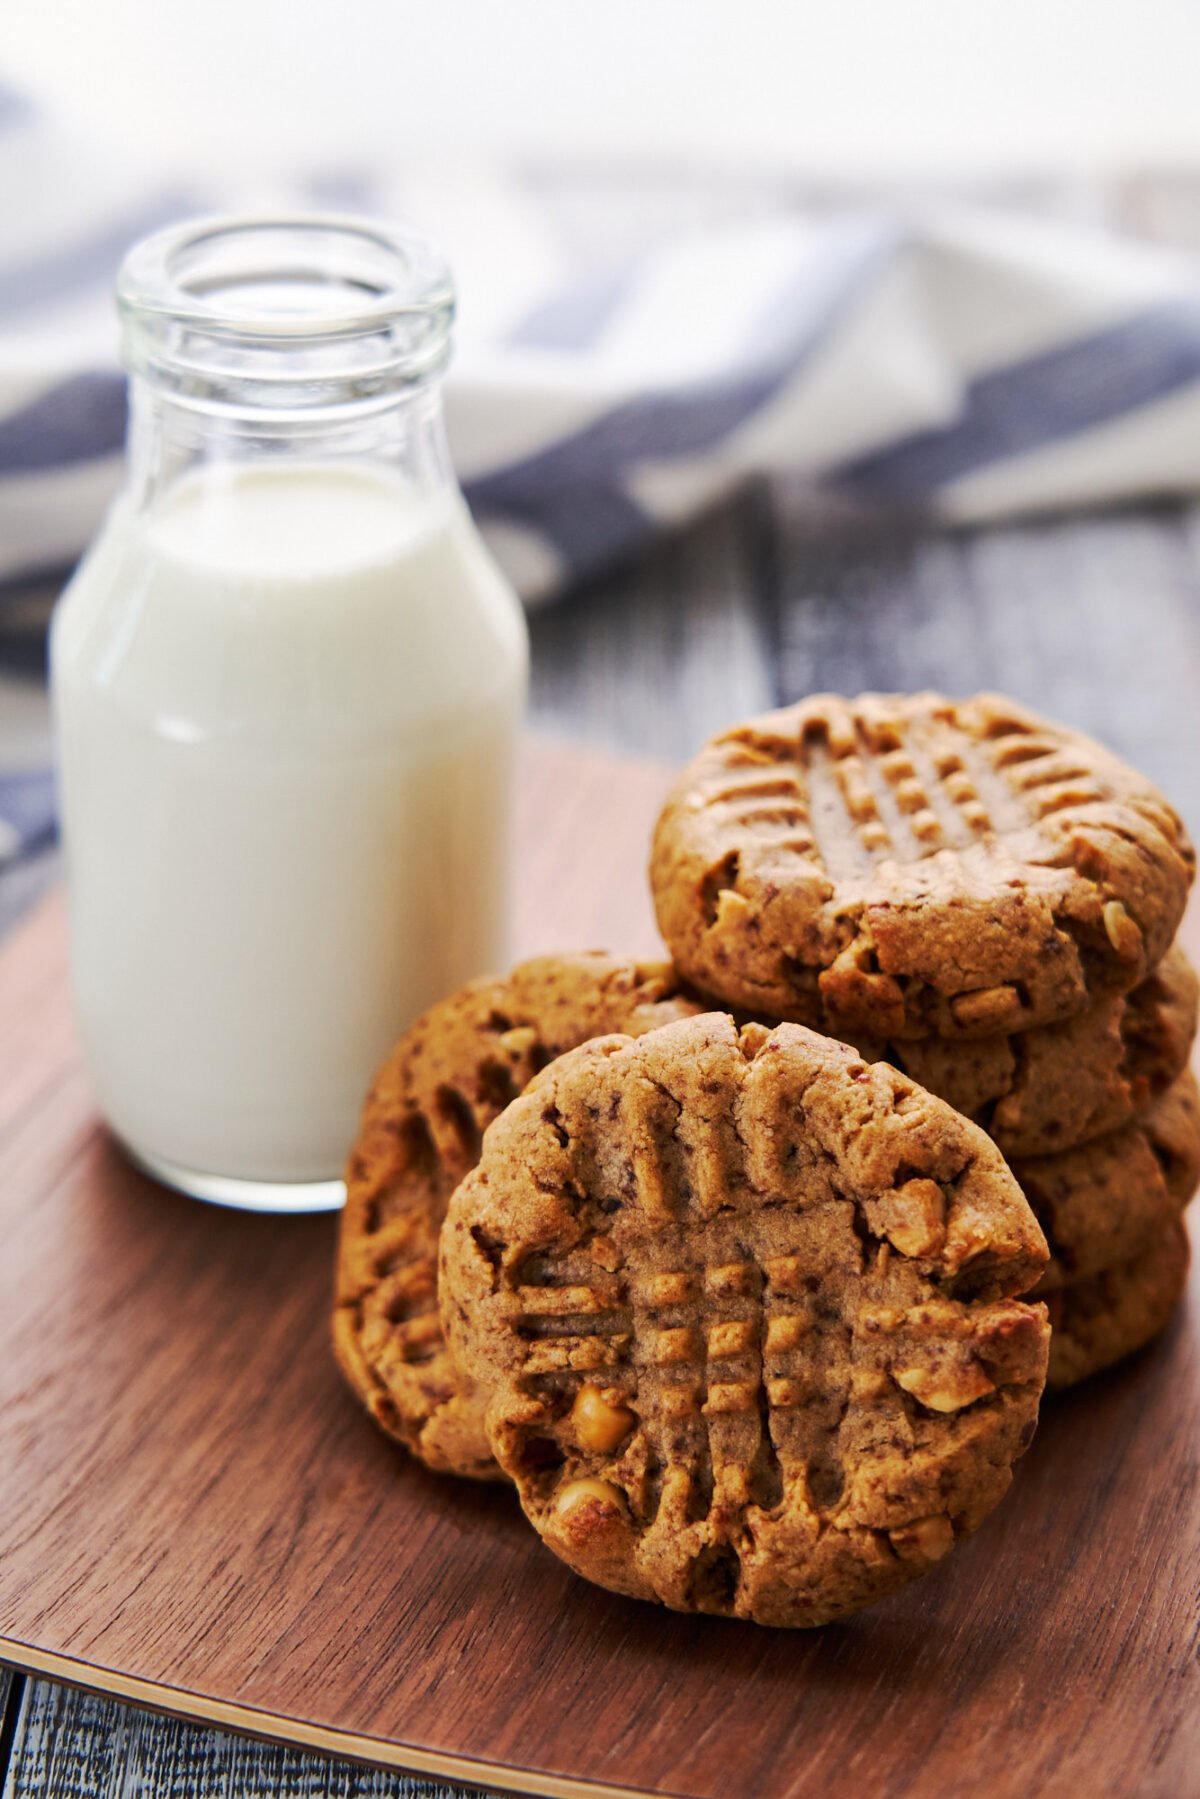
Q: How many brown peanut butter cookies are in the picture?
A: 6